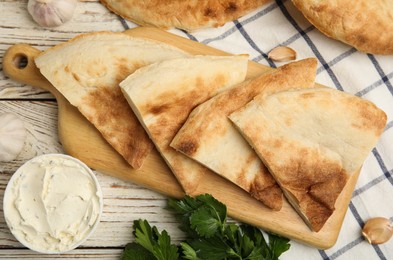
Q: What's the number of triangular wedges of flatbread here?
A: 4